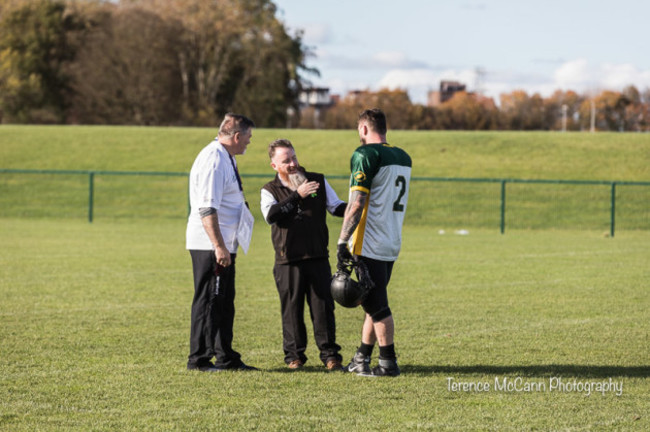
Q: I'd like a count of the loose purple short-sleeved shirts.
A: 0